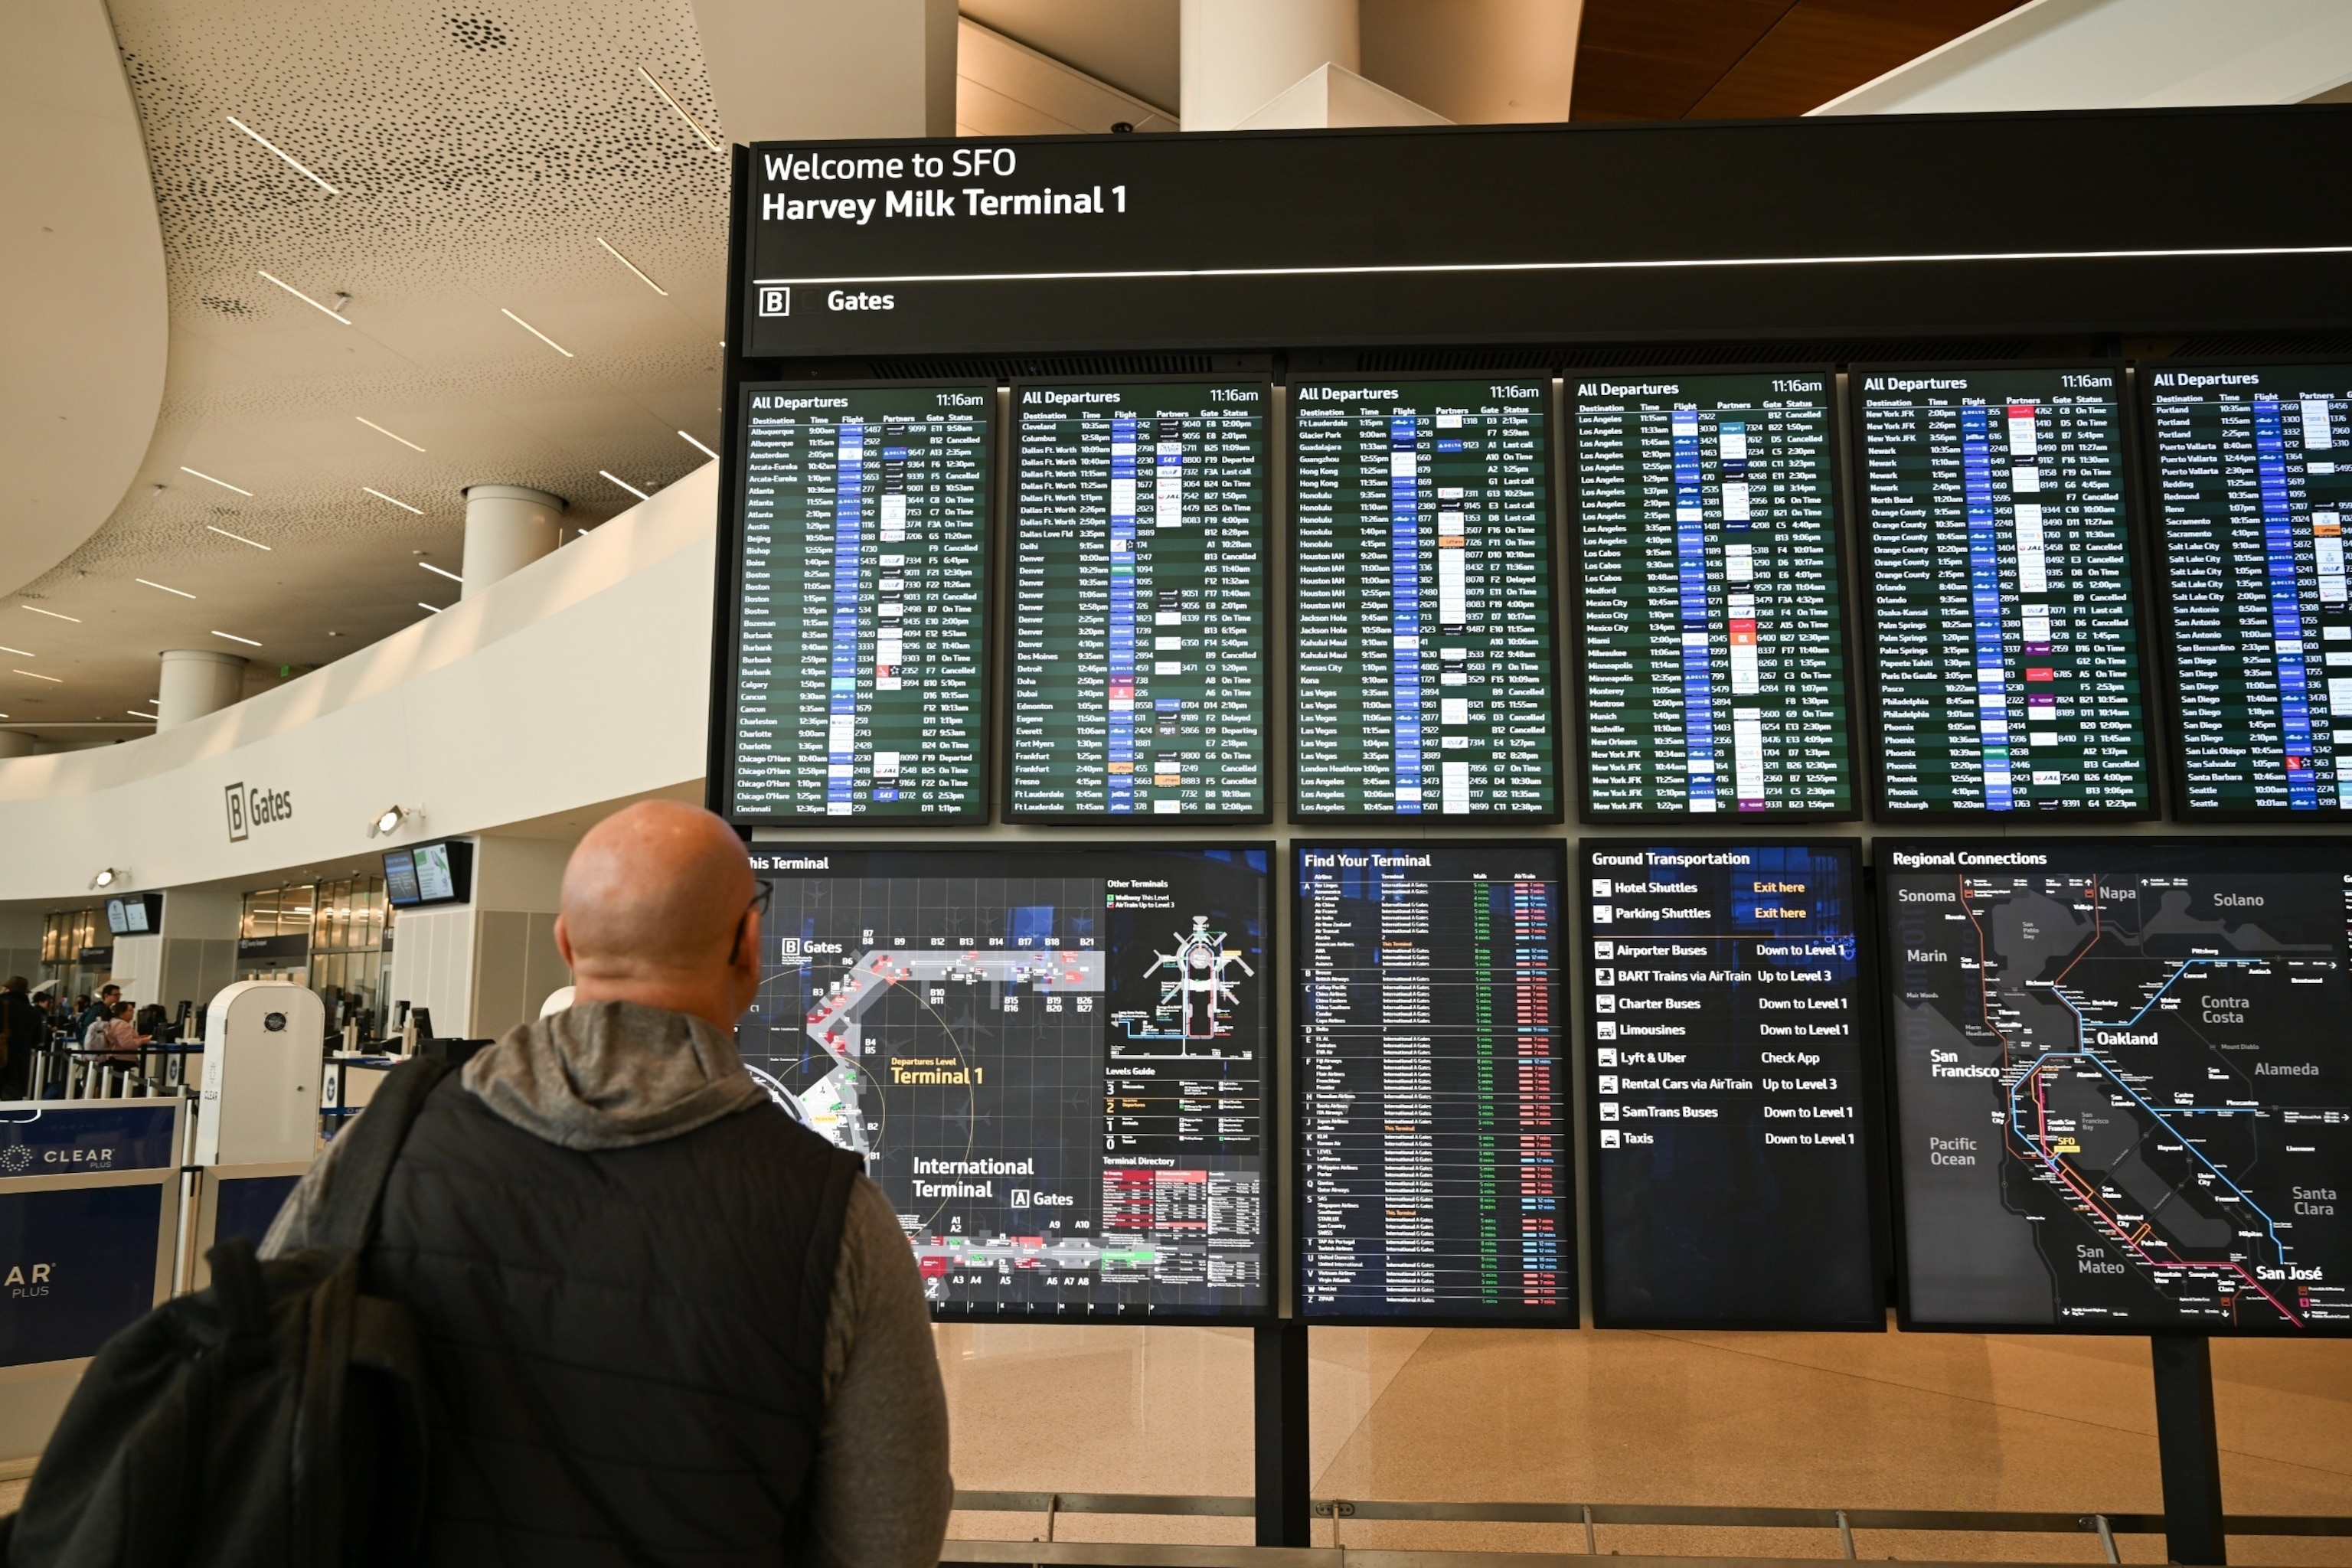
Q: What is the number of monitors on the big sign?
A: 10